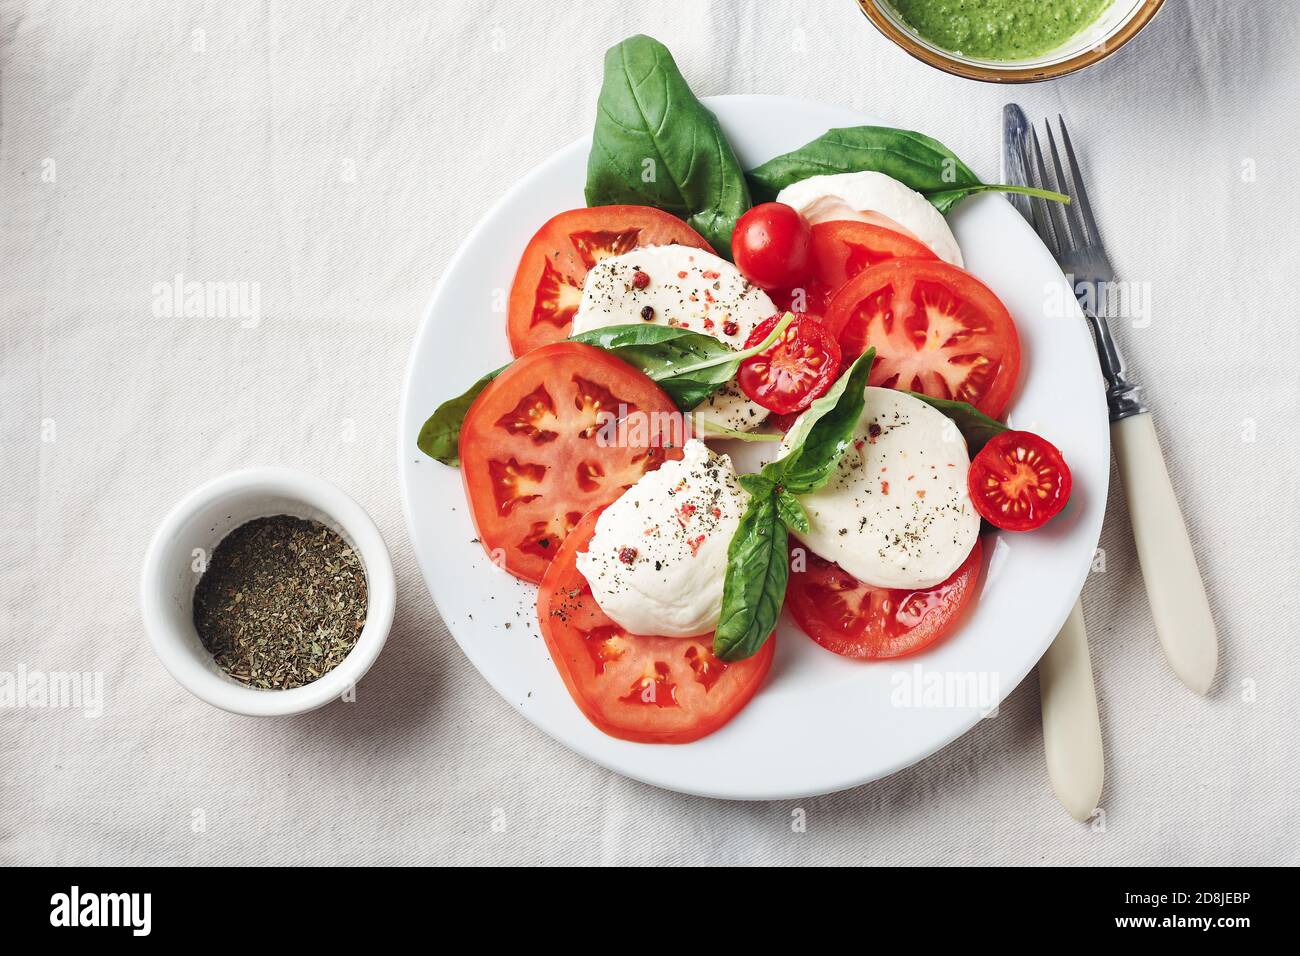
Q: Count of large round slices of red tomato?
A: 6